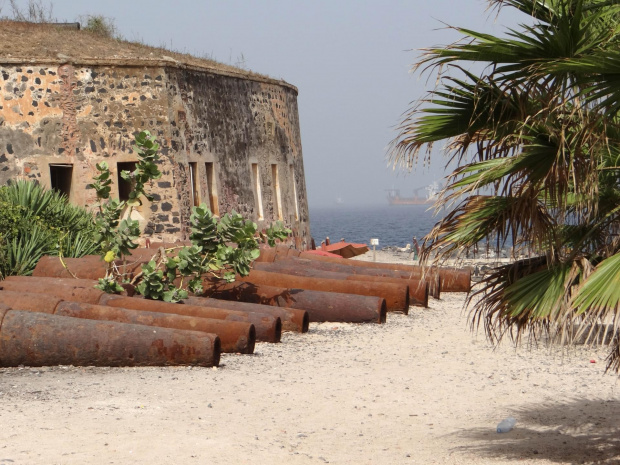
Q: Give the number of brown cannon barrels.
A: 9